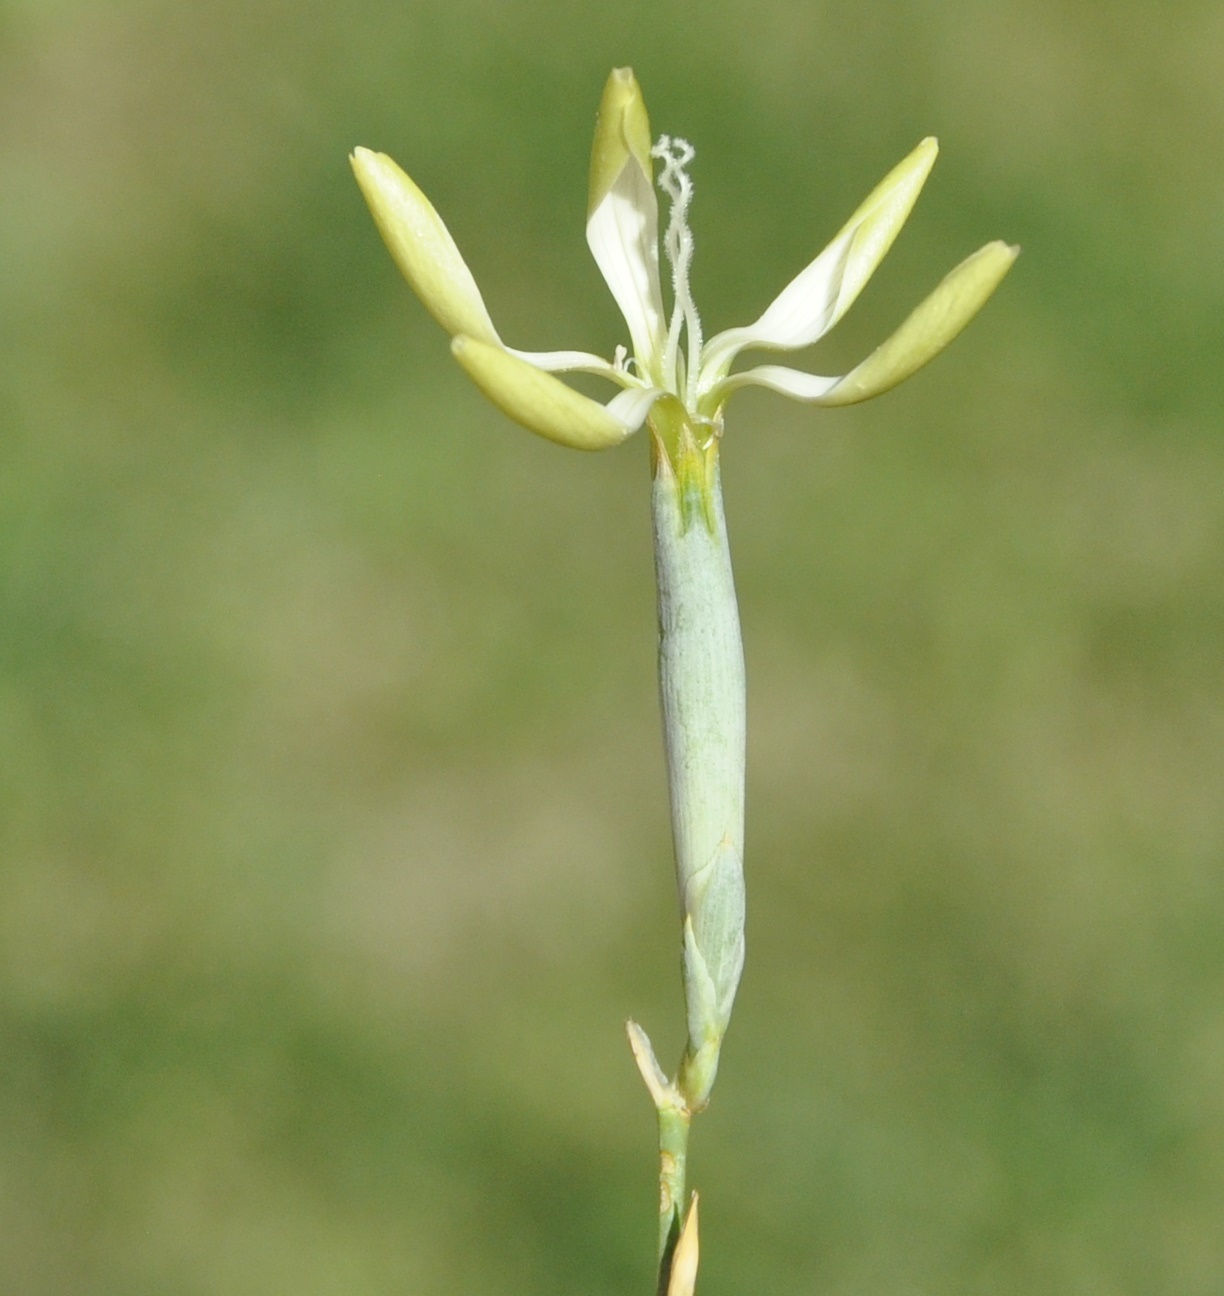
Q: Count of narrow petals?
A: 5